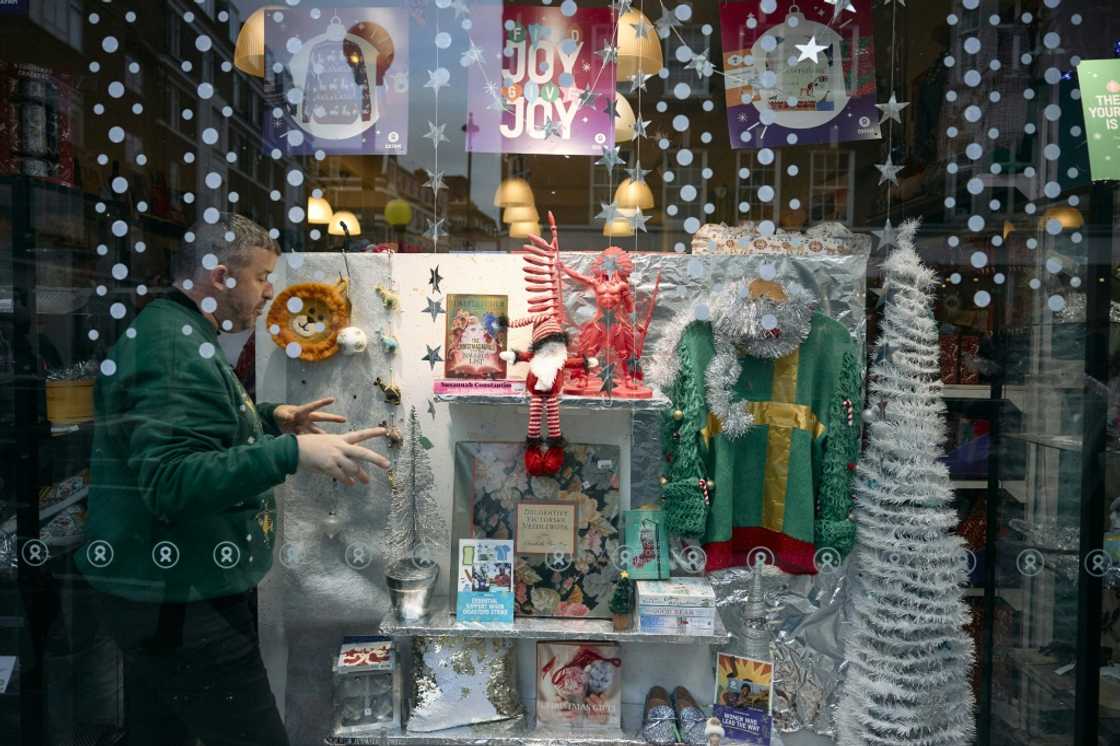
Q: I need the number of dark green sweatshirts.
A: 1